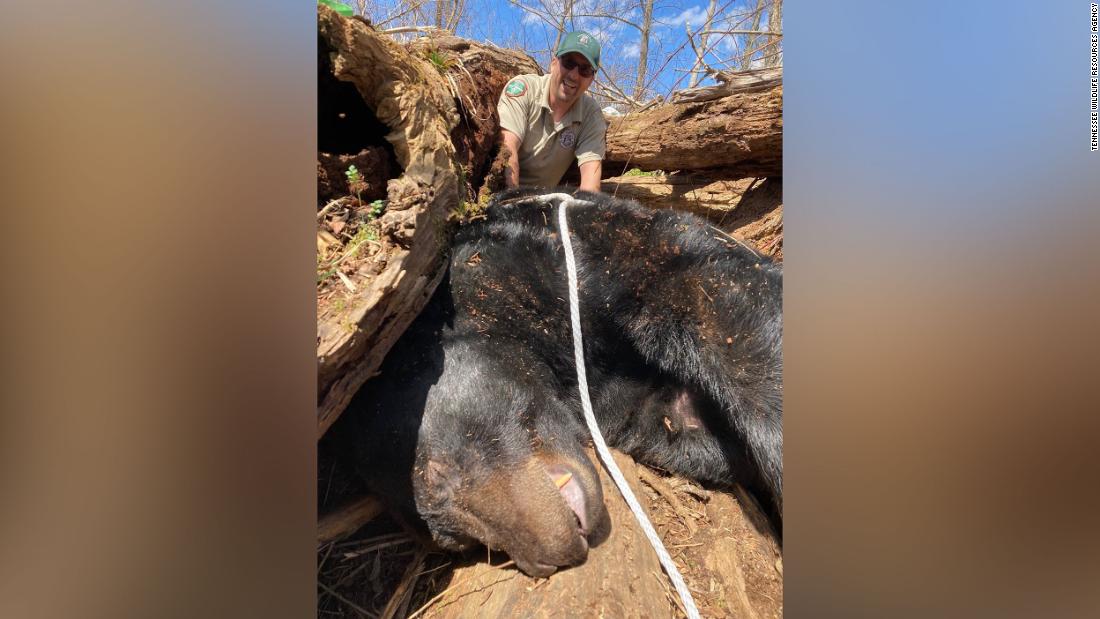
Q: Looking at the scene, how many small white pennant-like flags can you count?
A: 0